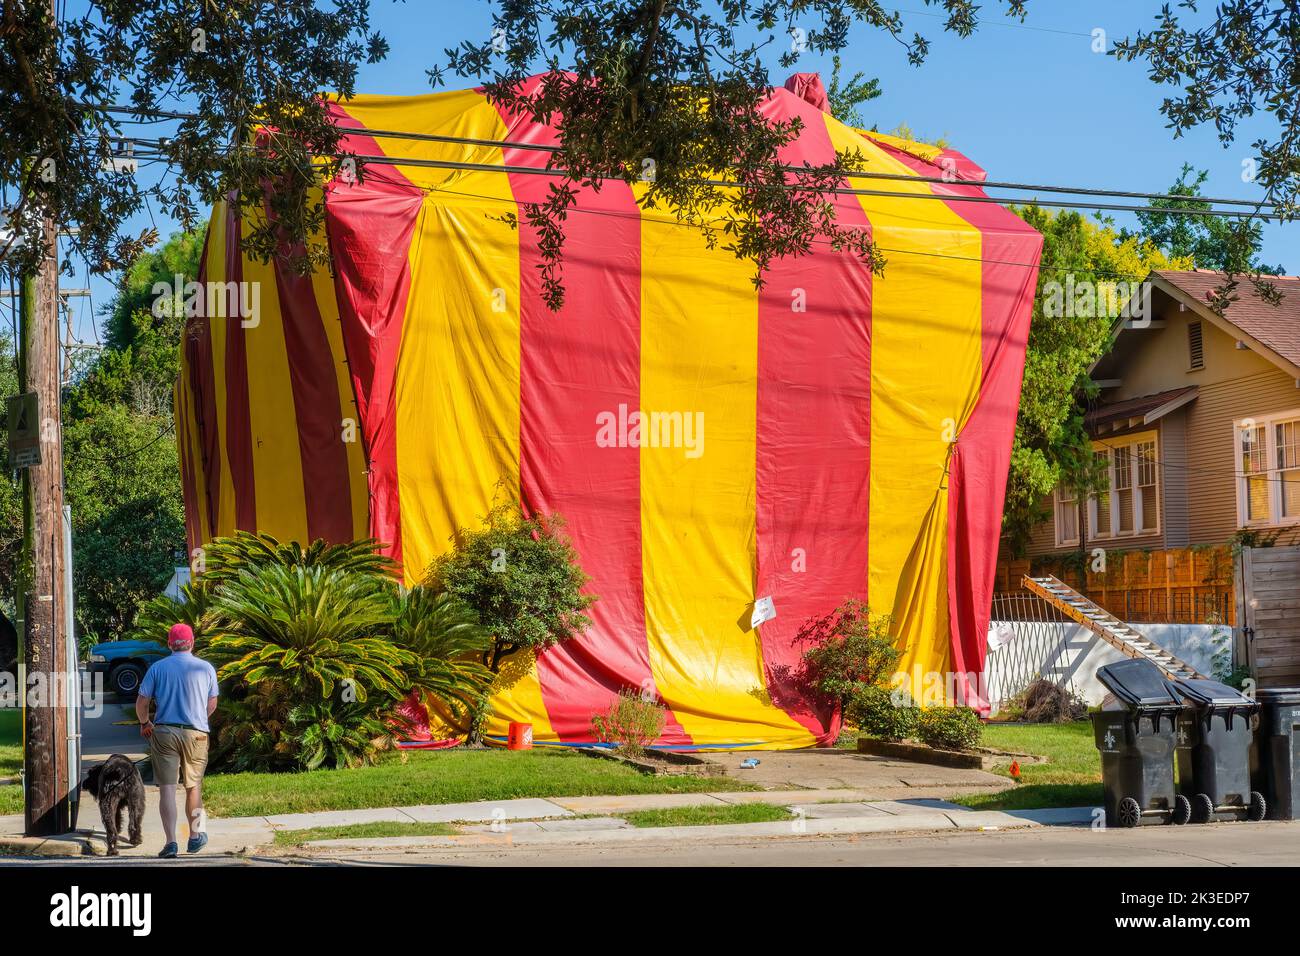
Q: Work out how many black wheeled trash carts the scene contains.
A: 3